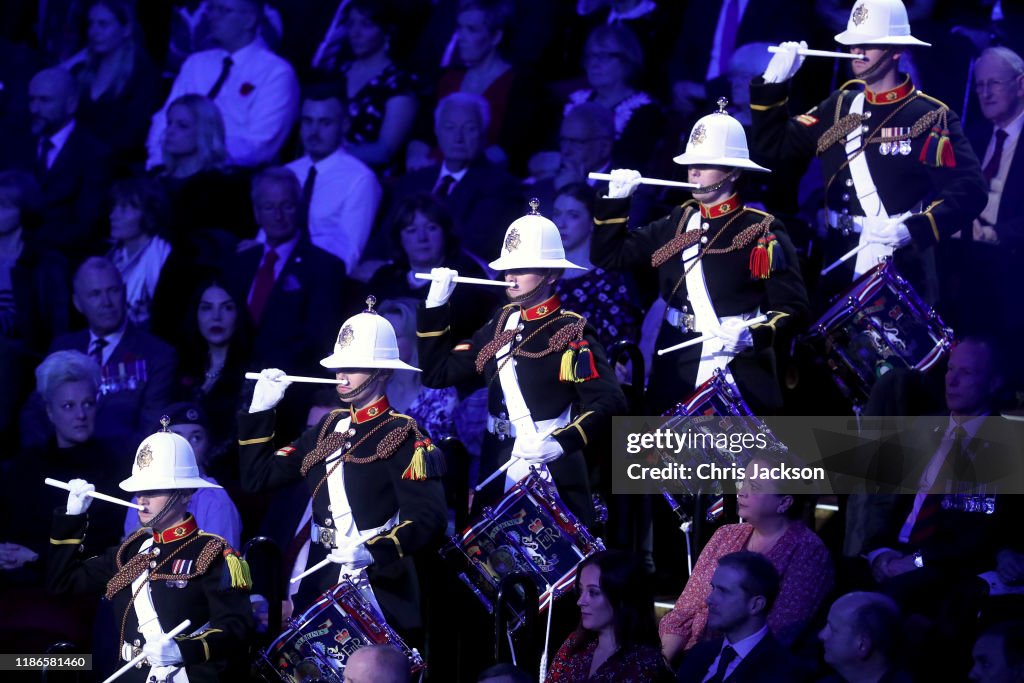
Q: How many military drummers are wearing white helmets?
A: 5